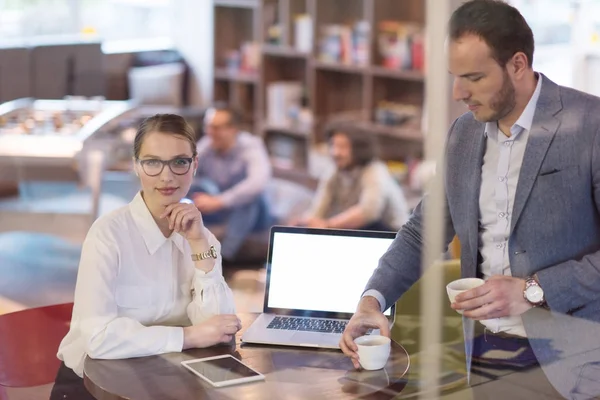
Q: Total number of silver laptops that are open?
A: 1